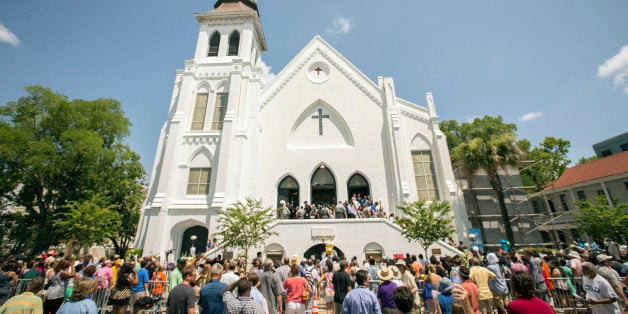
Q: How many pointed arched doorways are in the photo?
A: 3